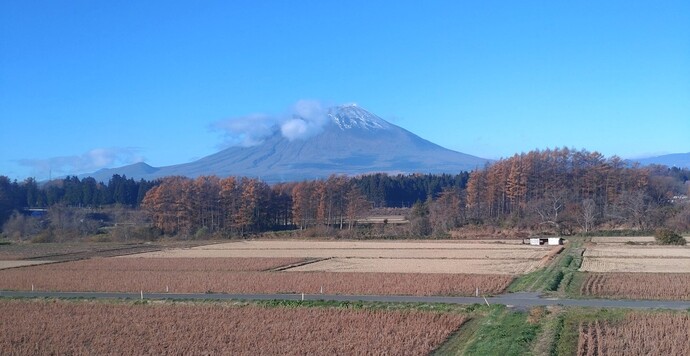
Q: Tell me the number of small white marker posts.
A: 7